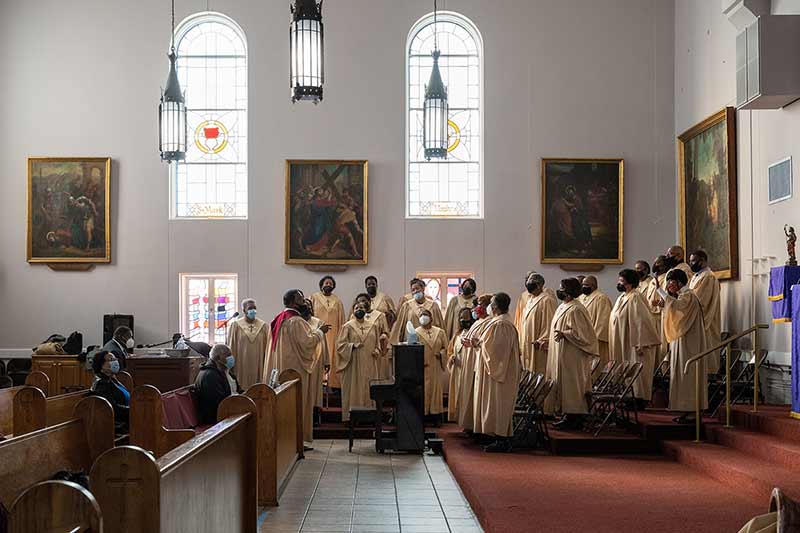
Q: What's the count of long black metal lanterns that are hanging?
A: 3